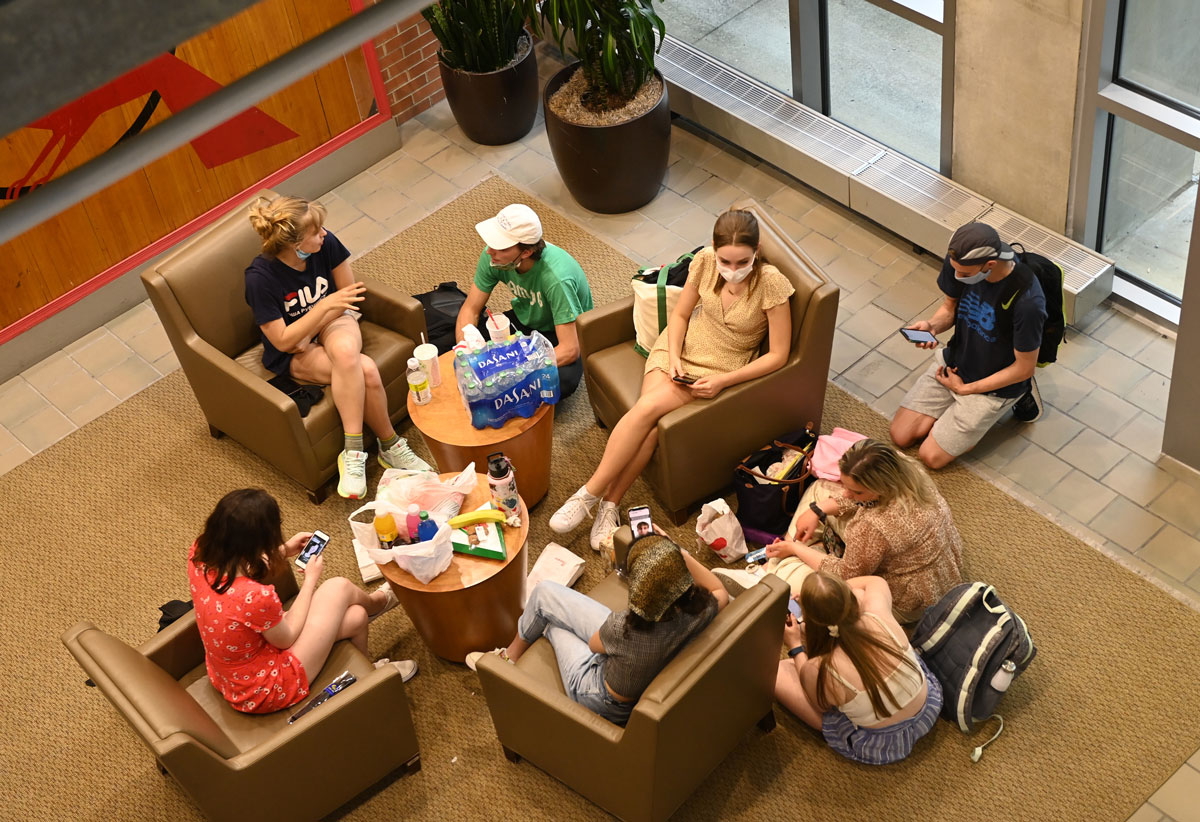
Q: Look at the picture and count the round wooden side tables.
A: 2